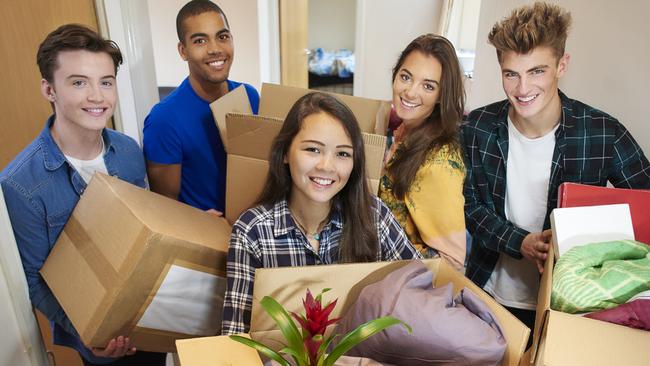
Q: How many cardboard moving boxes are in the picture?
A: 4